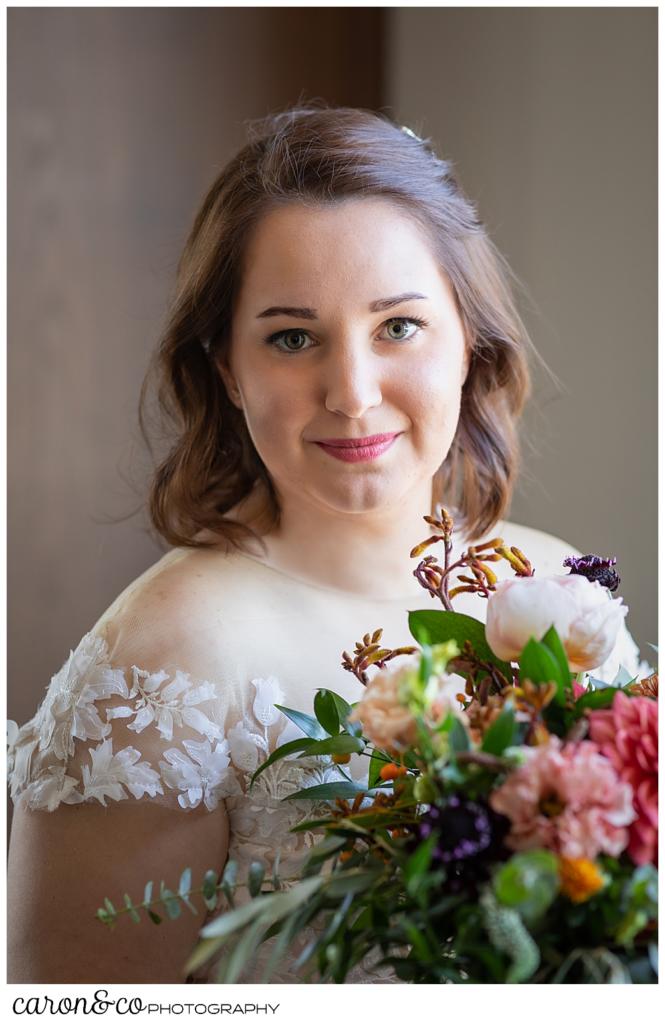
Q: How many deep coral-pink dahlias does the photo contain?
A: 1